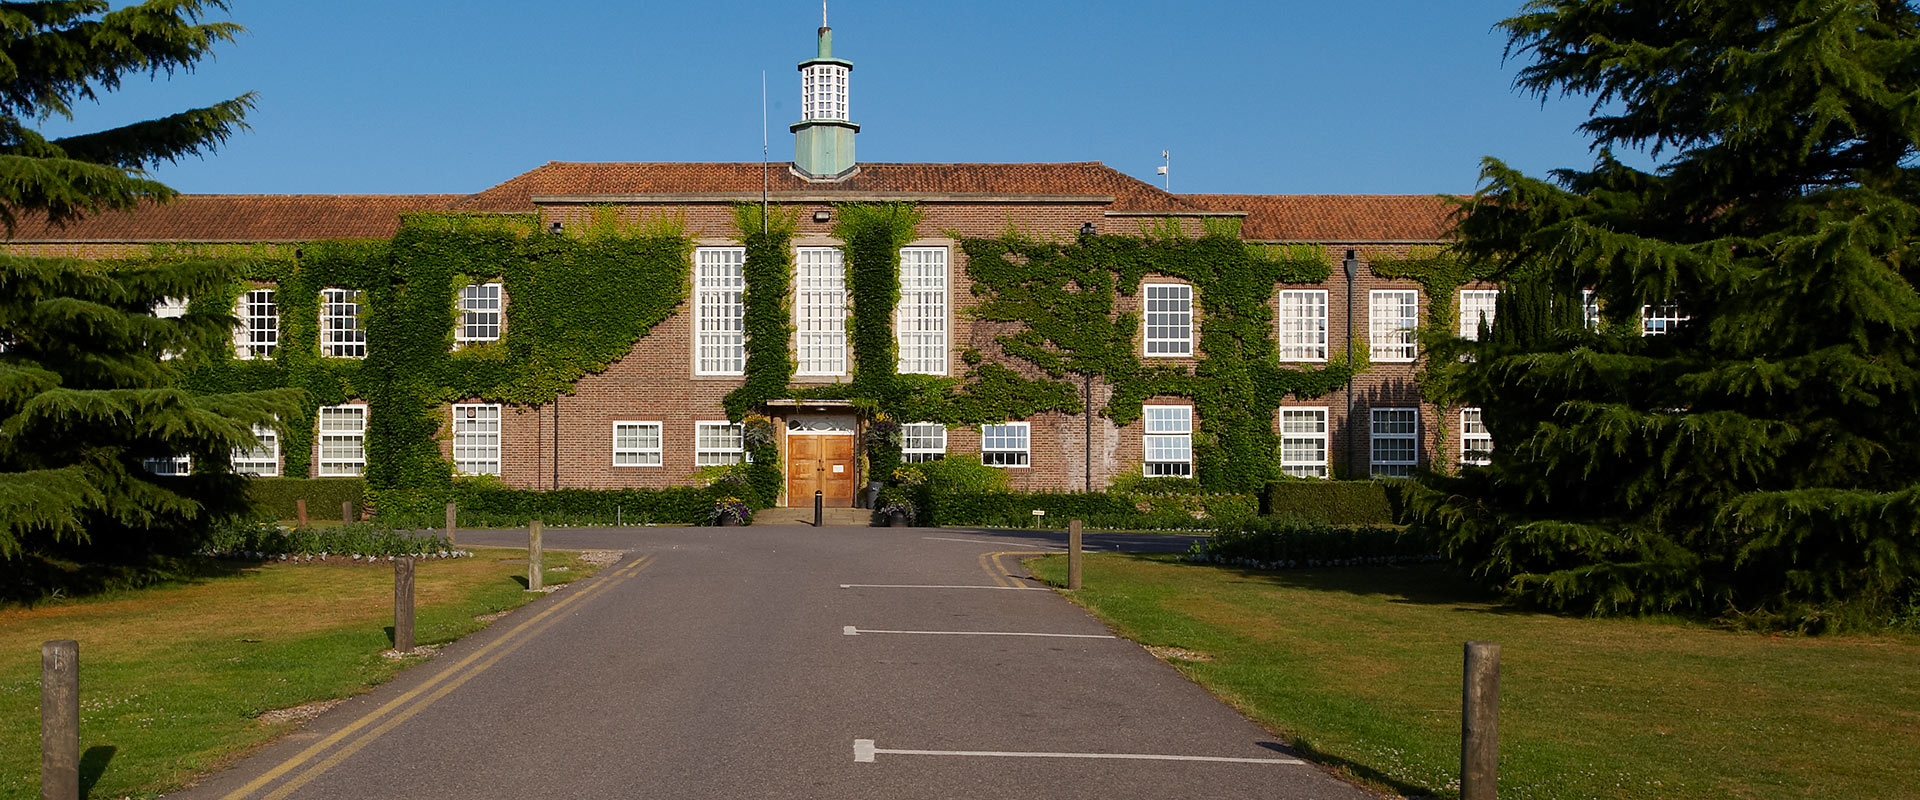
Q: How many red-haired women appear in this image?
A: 0